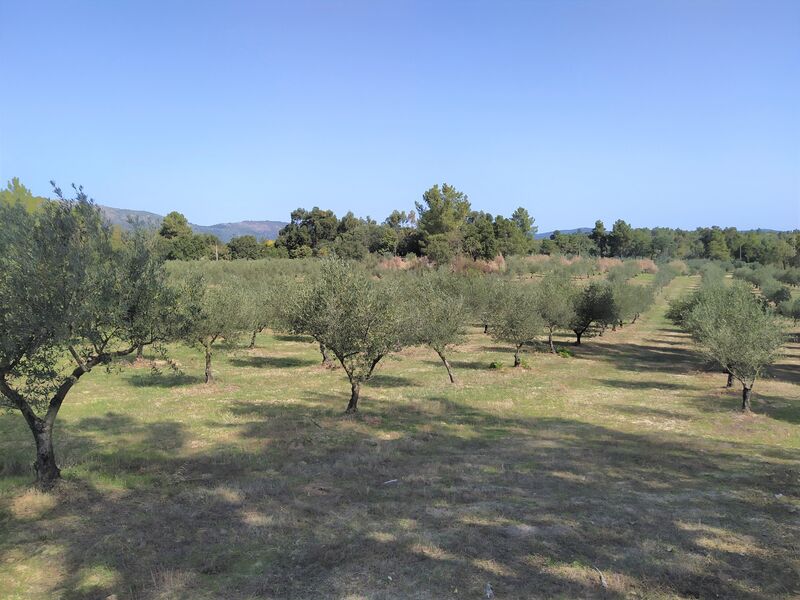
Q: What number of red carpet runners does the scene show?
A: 0